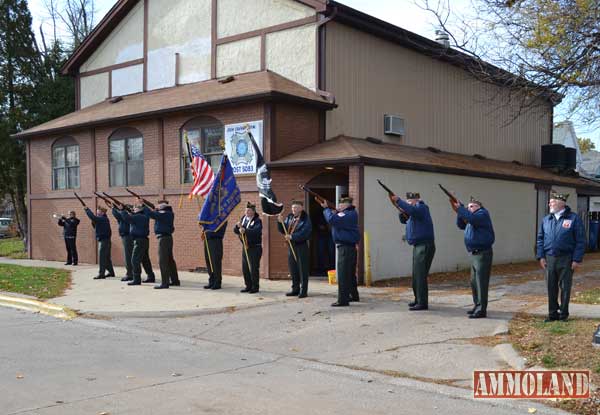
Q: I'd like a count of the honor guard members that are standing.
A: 12